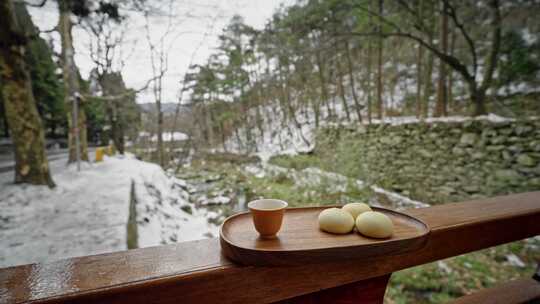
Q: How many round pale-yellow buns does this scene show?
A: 3